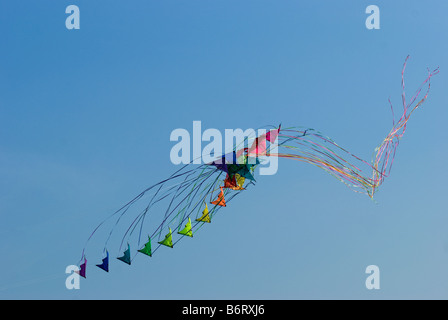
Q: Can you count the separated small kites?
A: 8